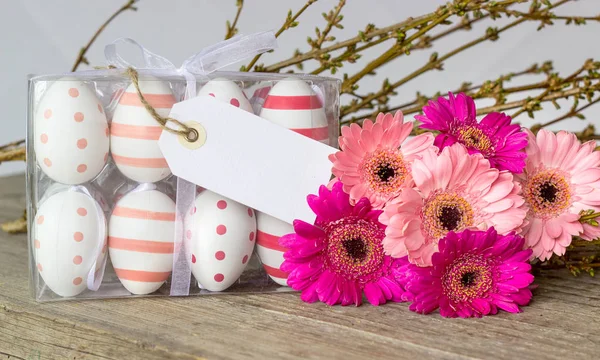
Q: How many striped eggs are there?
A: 4